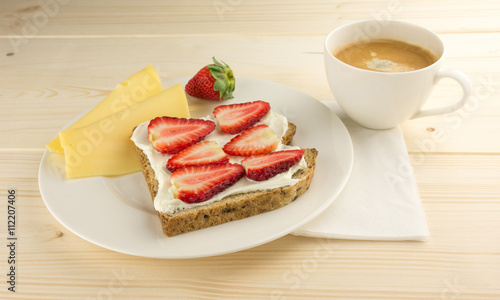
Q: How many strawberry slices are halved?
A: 6